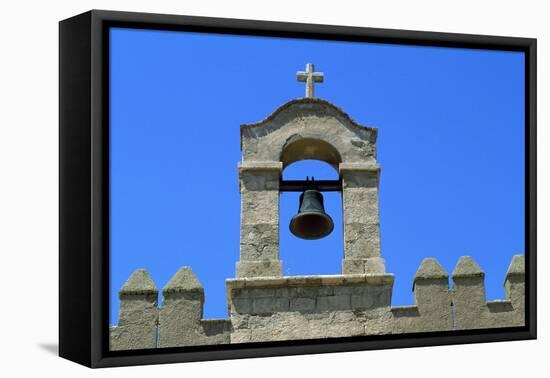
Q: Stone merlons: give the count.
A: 5